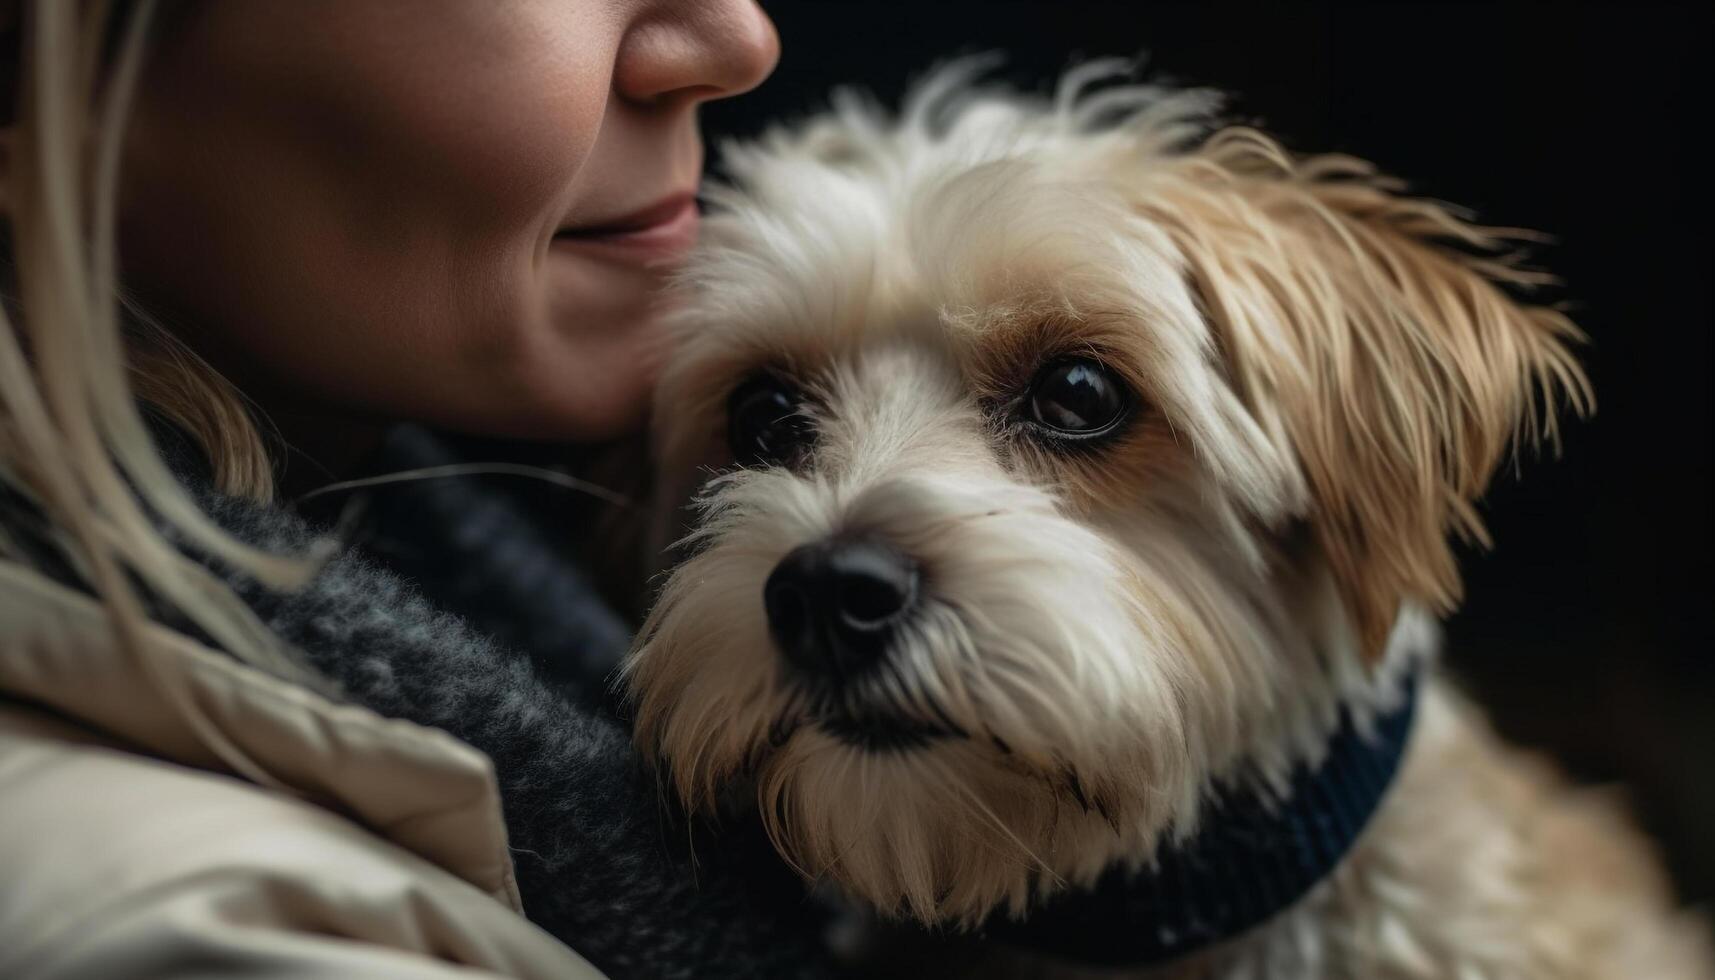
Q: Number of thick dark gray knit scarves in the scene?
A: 1